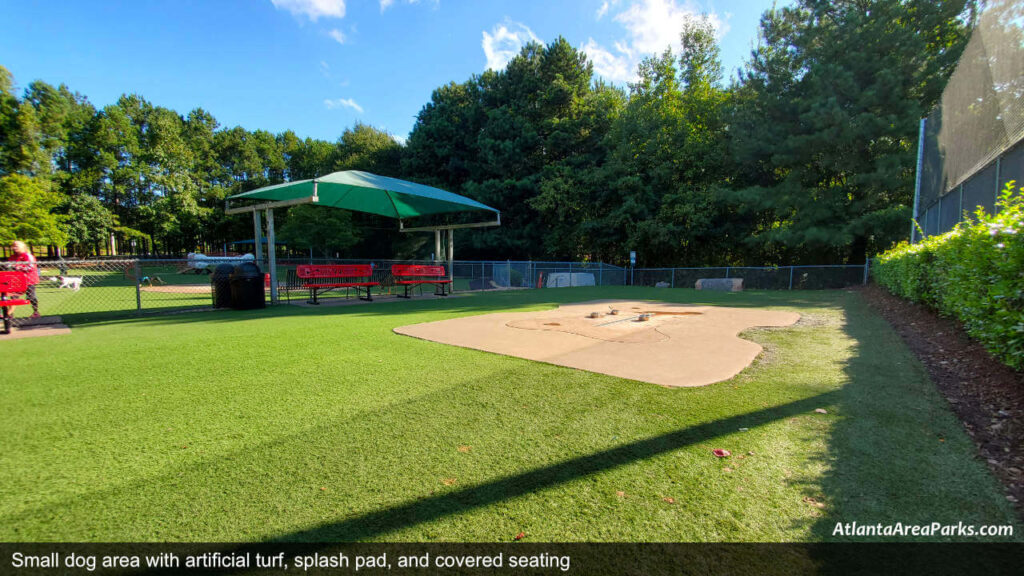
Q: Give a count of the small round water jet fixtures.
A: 3